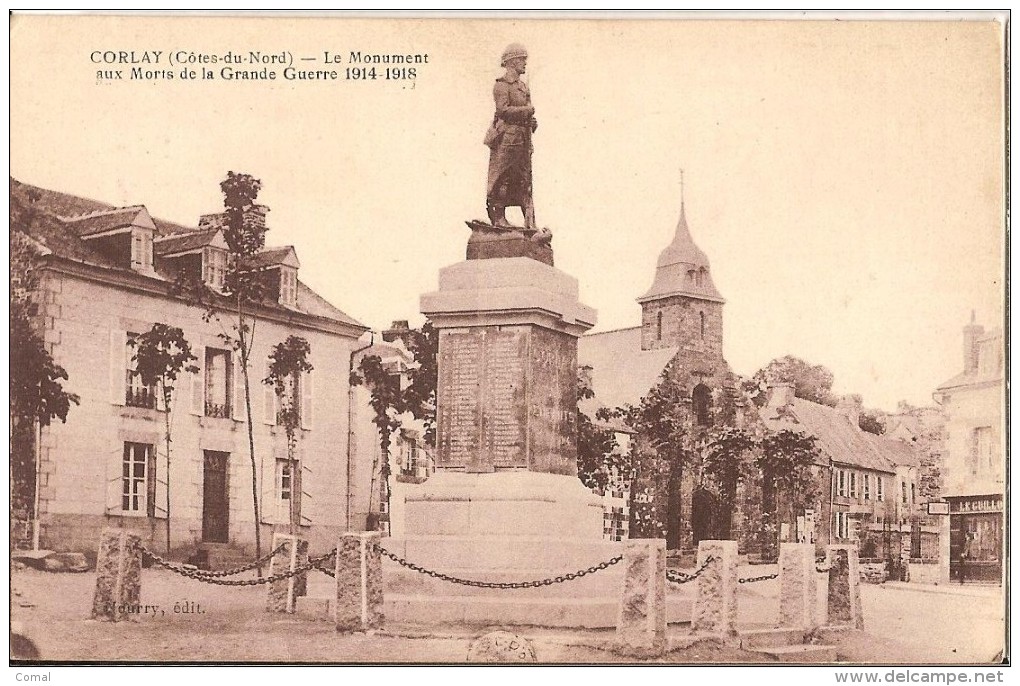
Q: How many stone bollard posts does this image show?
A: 7